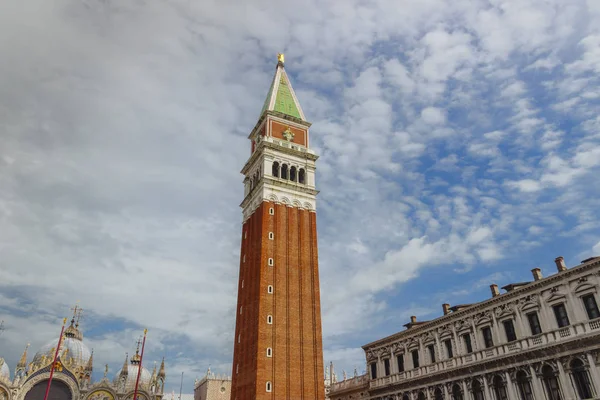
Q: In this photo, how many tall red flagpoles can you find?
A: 2